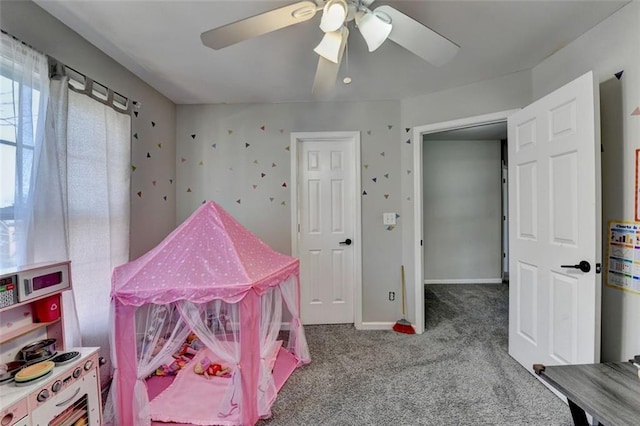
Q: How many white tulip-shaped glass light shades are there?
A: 3